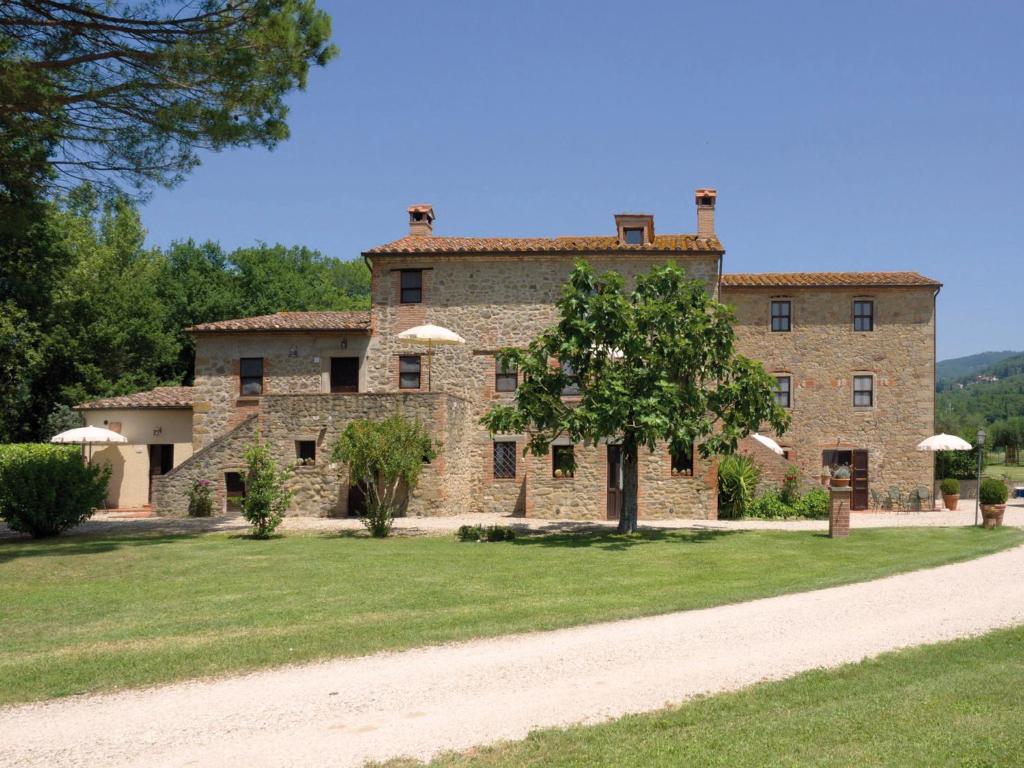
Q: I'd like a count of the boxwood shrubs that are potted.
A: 2